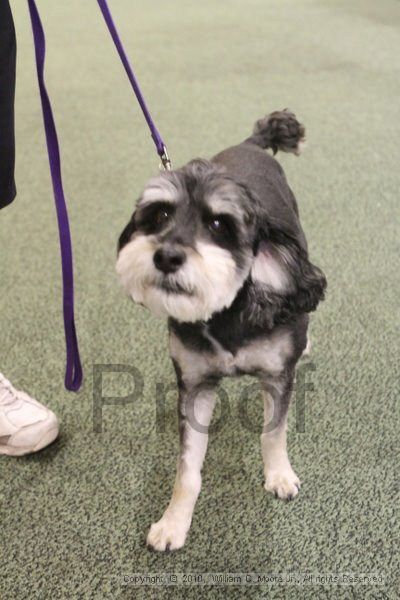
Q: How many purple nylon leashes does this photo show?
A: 1